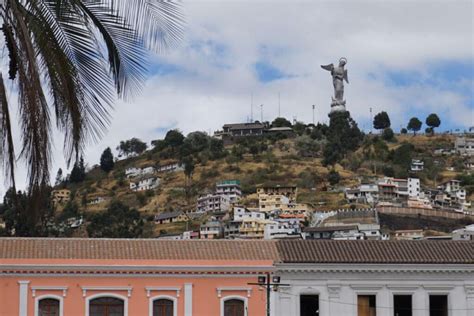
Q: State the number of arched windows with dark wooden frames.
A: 4